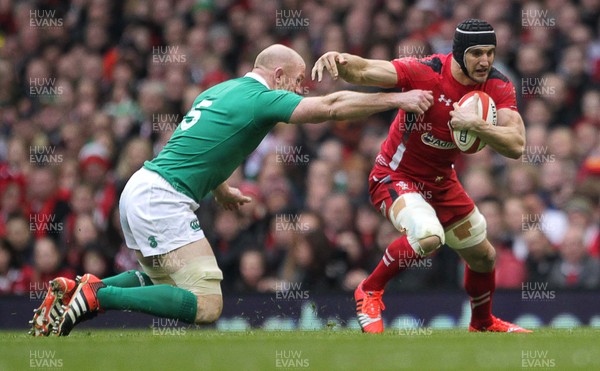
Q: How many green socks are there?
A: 2